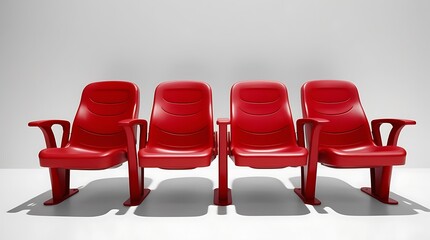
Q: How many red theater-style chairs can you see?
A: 4